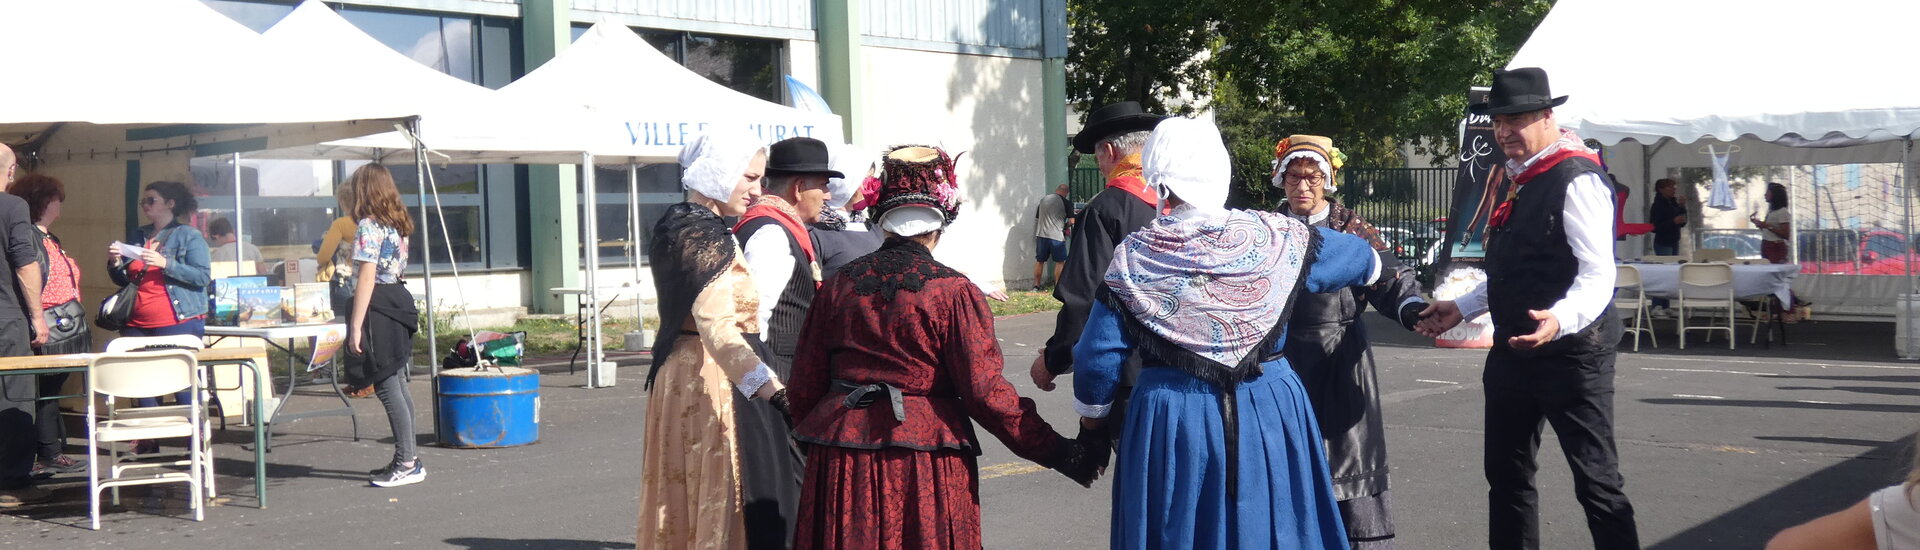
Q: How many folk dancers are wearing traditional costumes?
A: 8